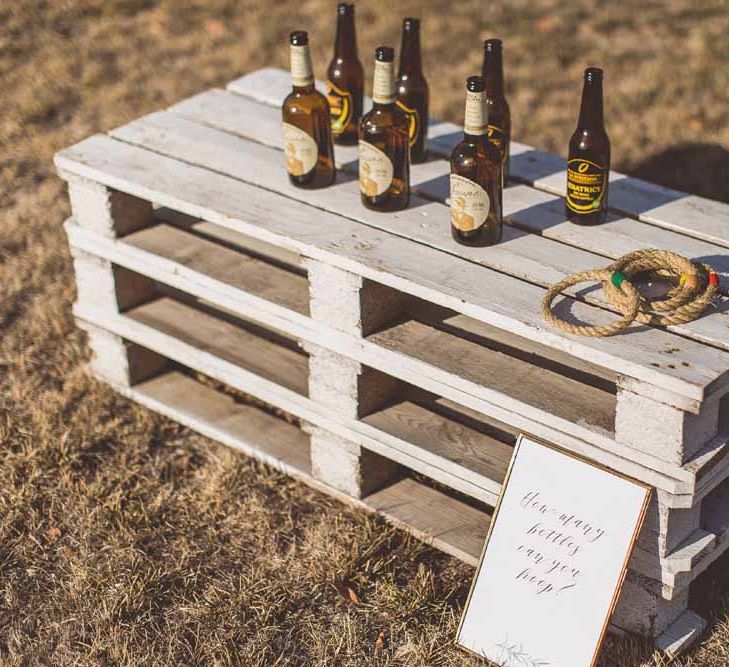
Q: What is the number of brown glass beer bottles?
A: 7